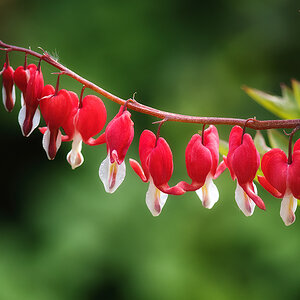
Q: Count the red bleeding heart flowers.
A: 10